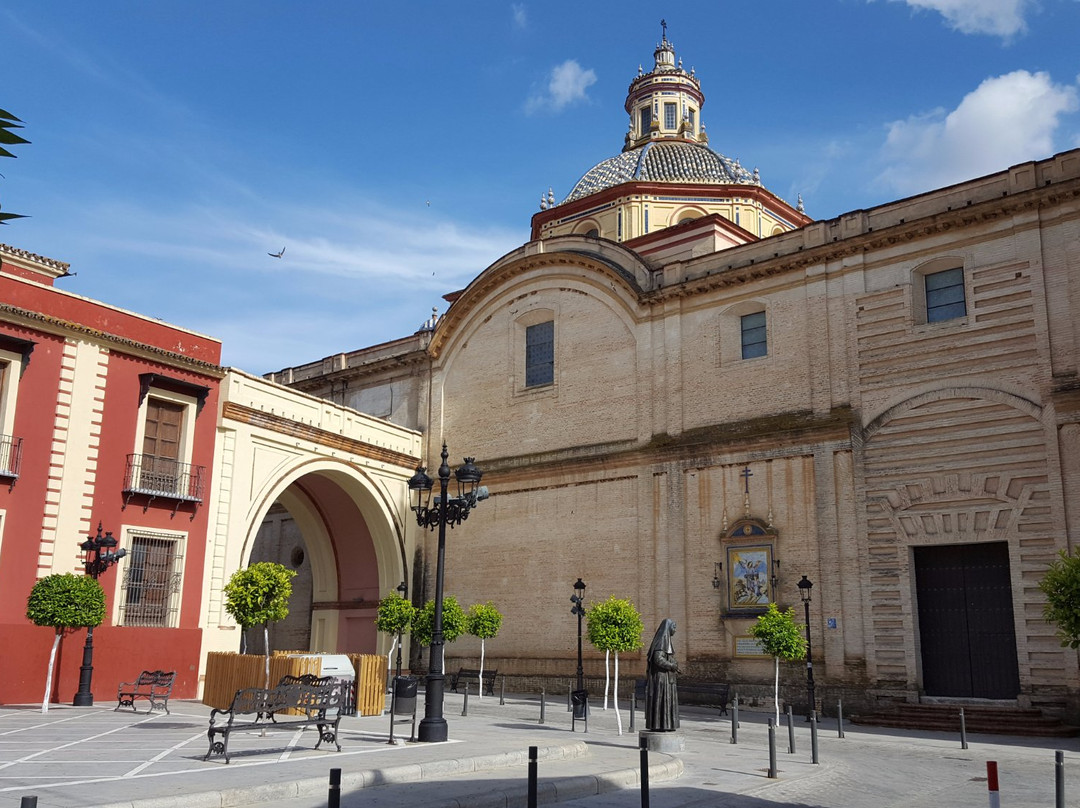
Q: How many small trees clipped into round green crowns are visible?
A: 8